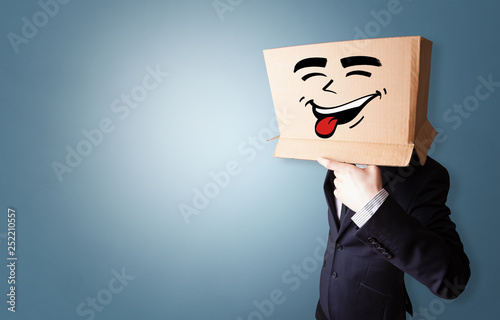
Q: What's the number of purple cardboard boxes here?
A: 0